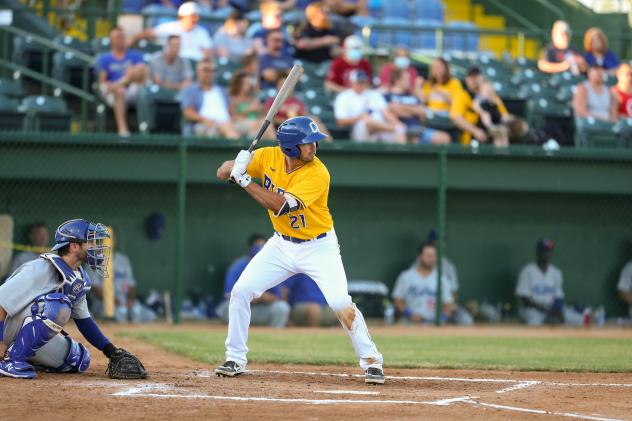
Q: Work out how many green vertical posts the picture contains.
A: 2